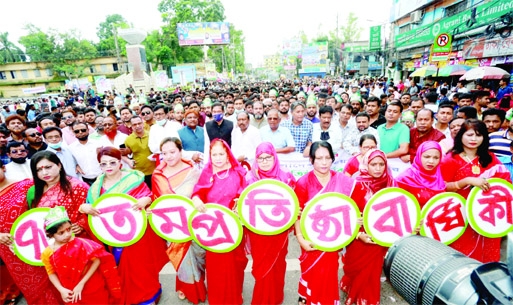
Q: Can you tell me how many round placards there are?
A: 9